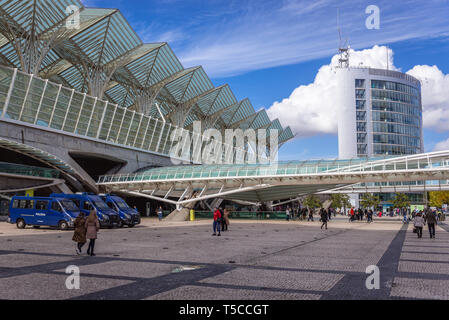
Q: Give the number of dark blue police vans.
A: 3